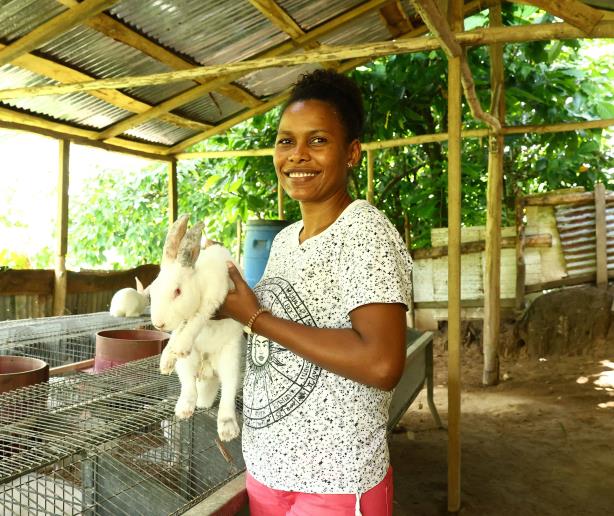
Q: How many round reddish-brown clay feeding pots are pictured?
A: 2